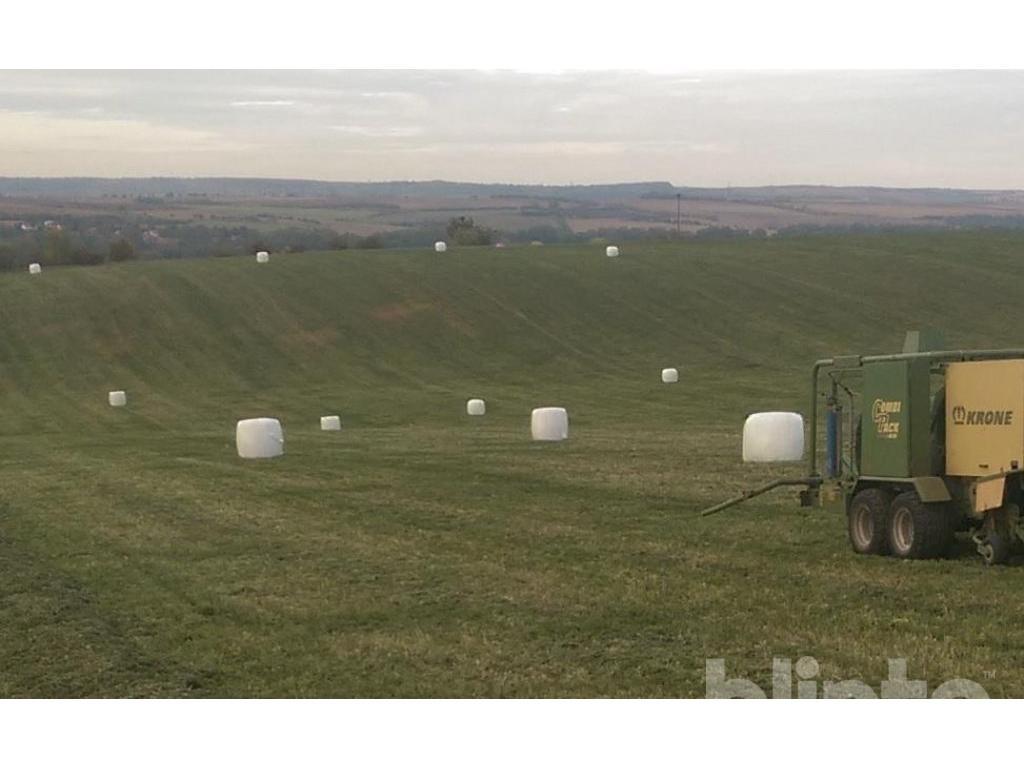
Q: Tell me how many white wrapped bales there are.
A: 11